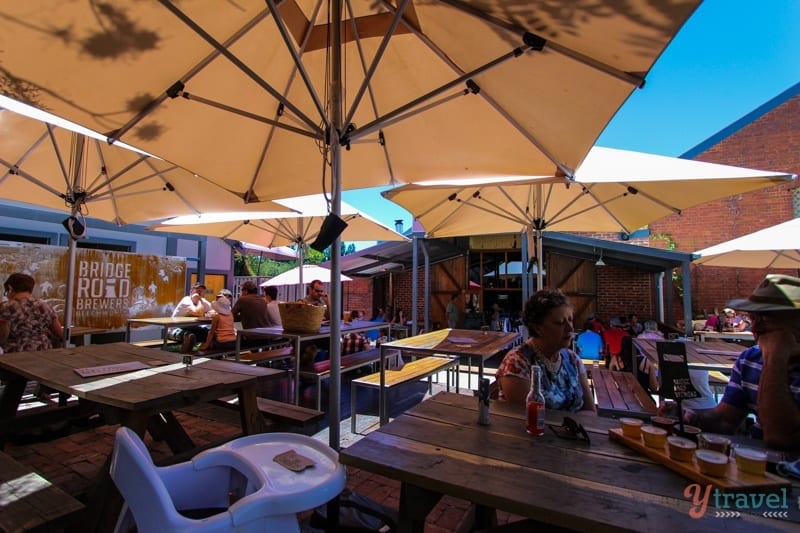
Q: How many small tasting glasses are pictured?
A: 8